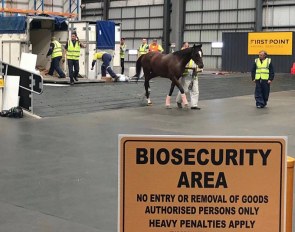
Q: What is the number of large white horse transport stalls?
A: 2